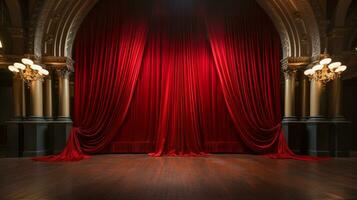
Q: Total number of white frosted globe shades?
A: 10